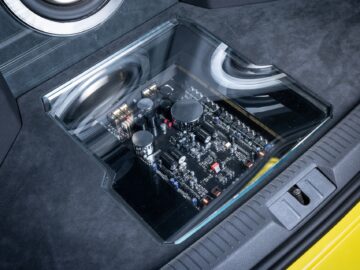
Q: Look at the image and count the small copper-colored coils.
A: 4